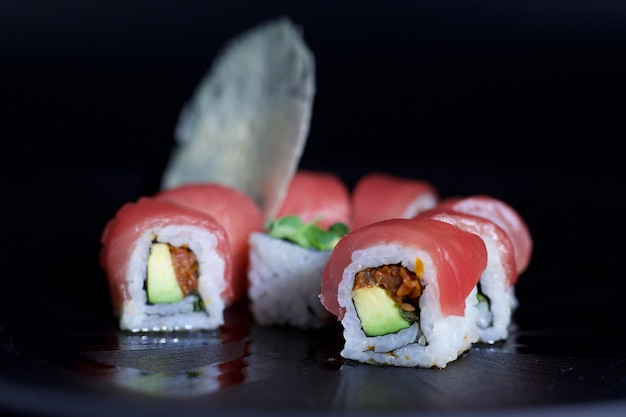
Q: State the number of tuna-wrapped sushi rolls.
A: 7